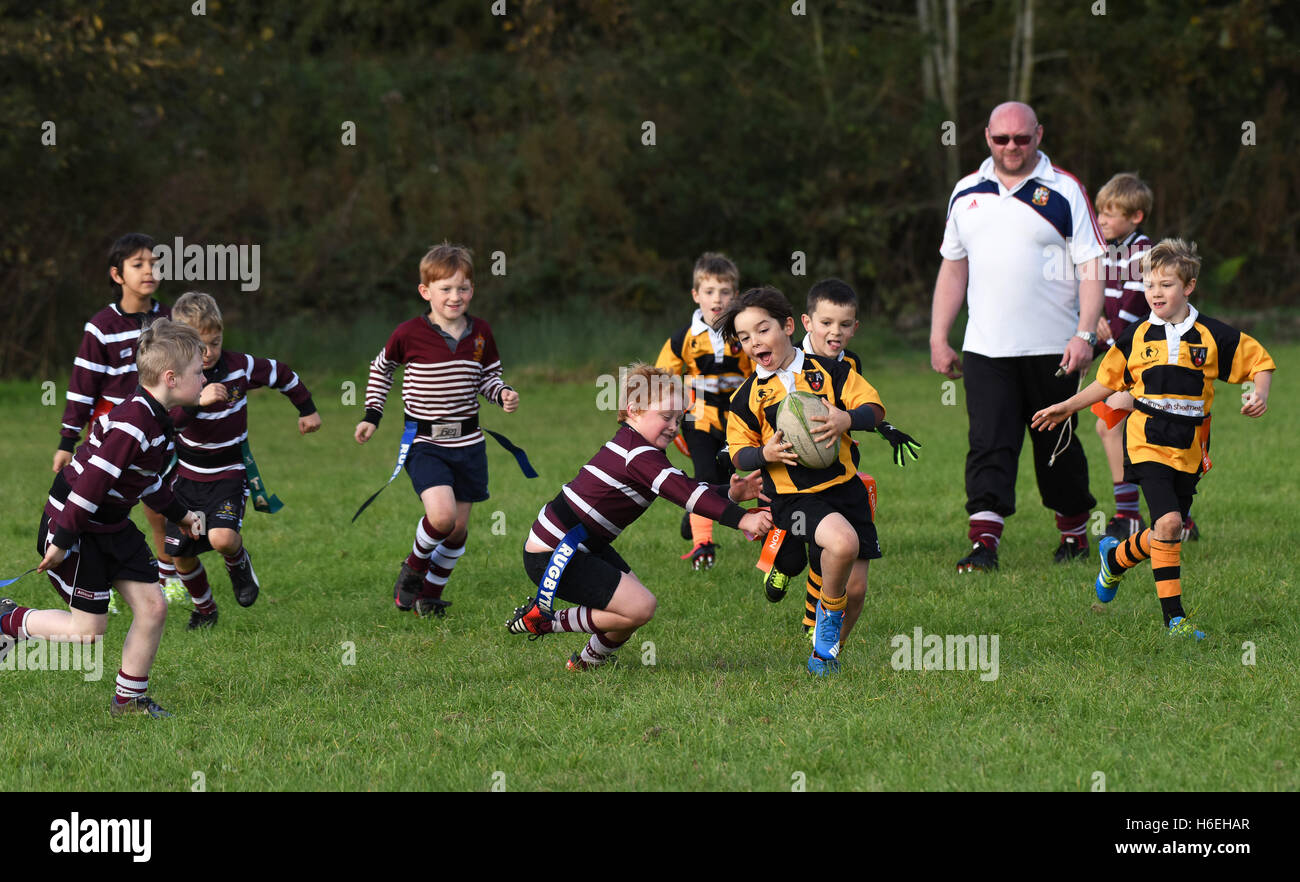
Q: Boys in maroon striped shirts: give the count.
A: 6